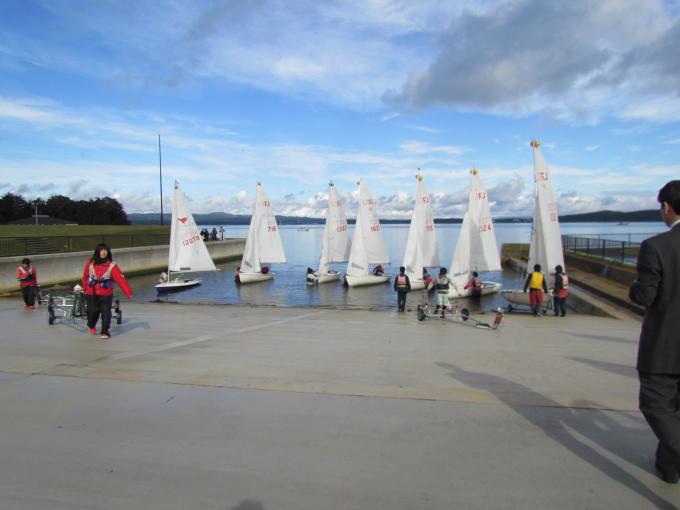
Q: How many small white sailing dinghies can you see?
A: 7